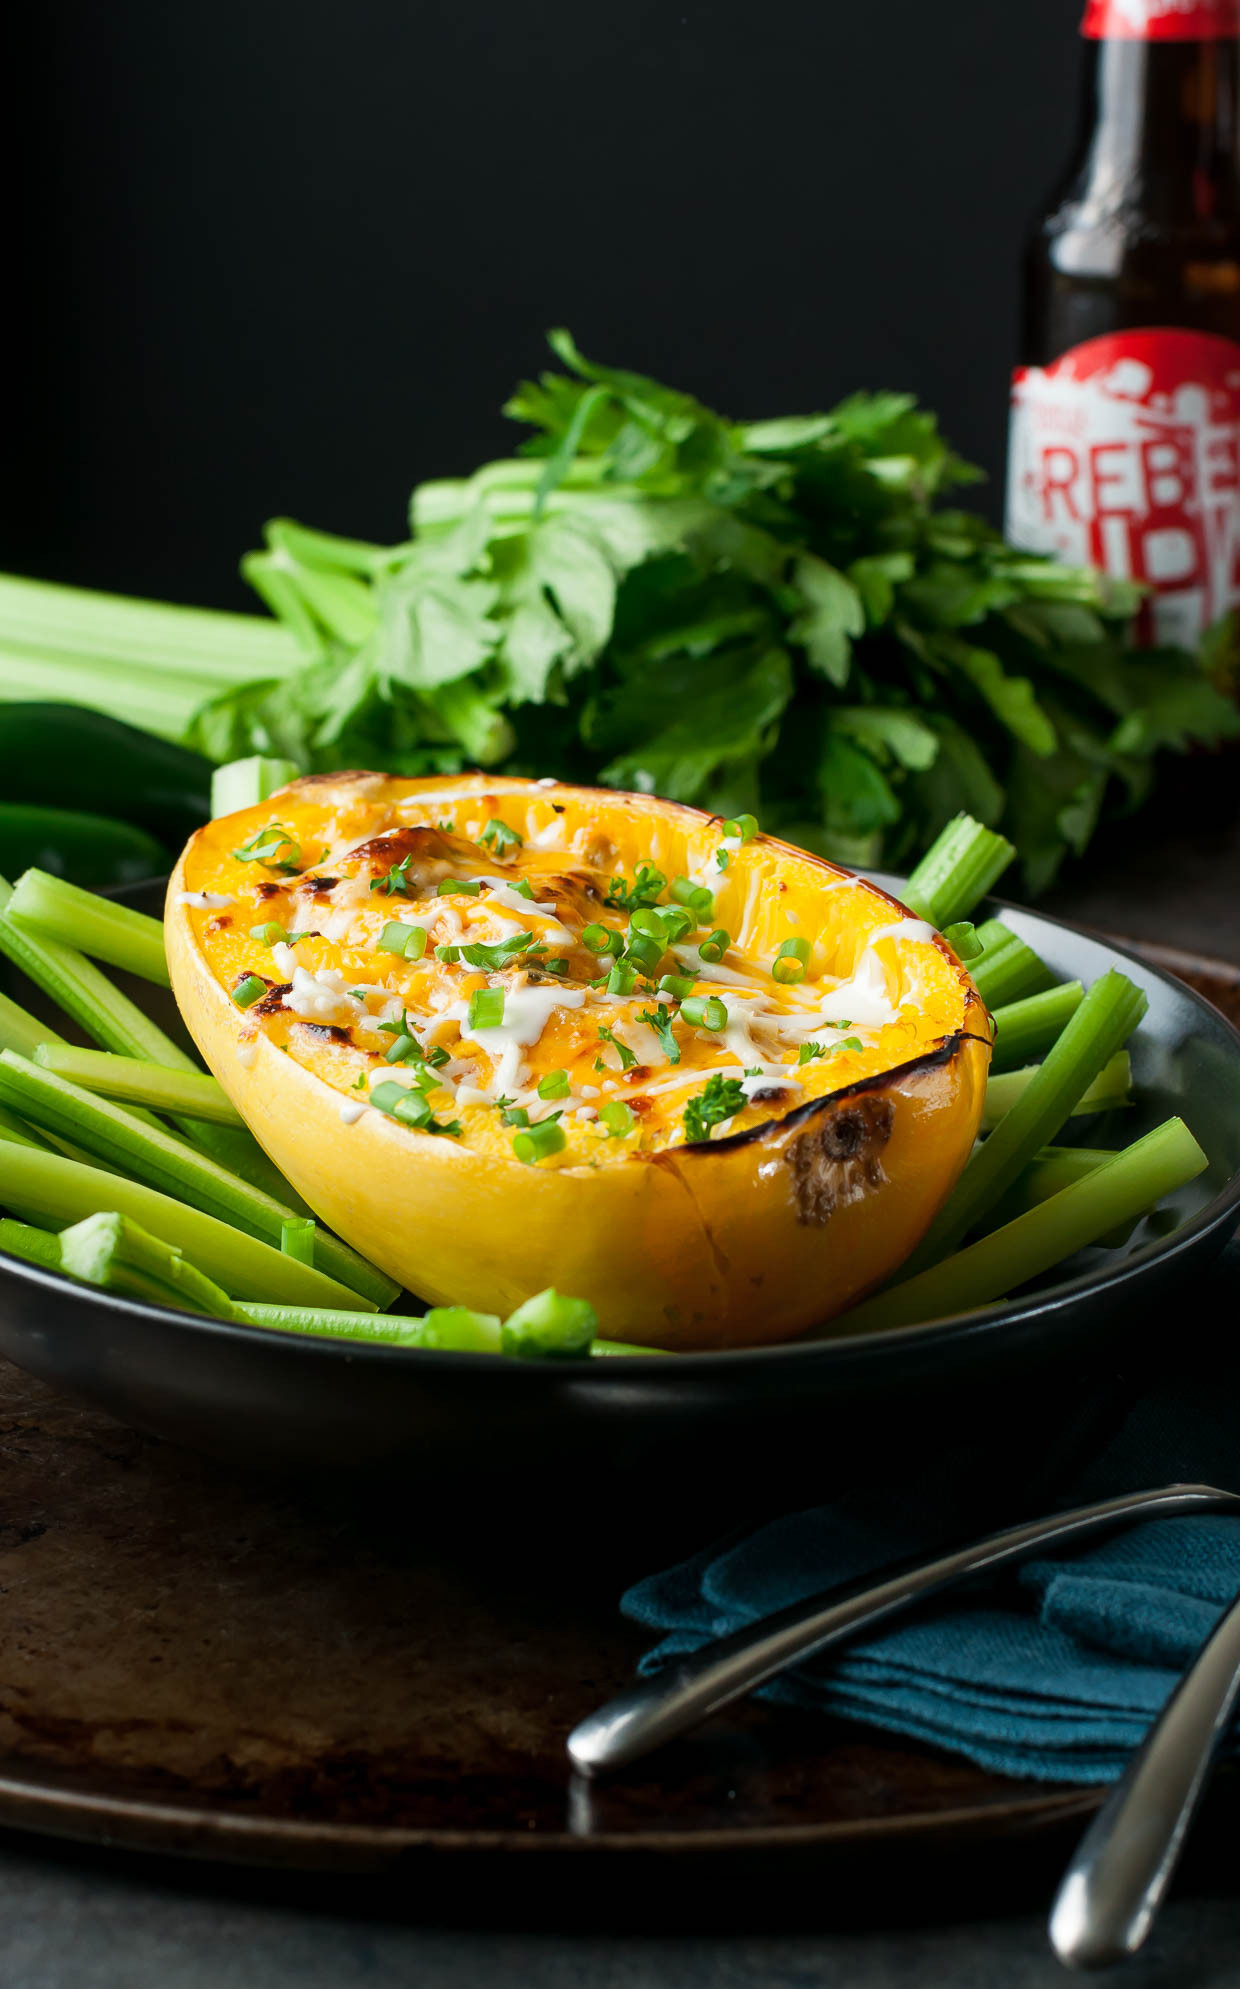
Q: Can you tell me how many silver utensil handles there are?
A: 2